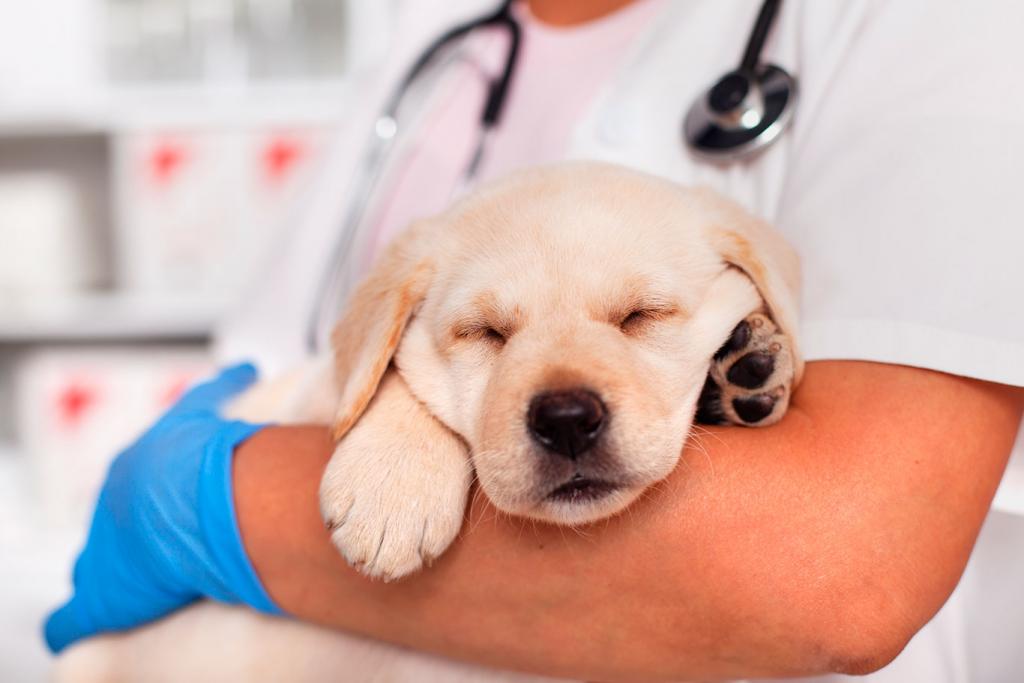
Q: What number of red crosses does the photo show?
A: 4